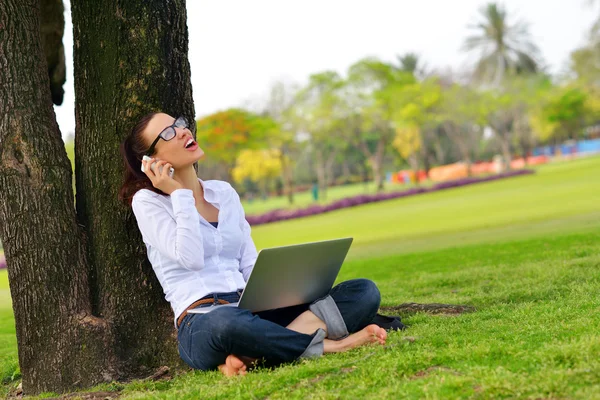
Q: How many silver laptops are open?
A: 1